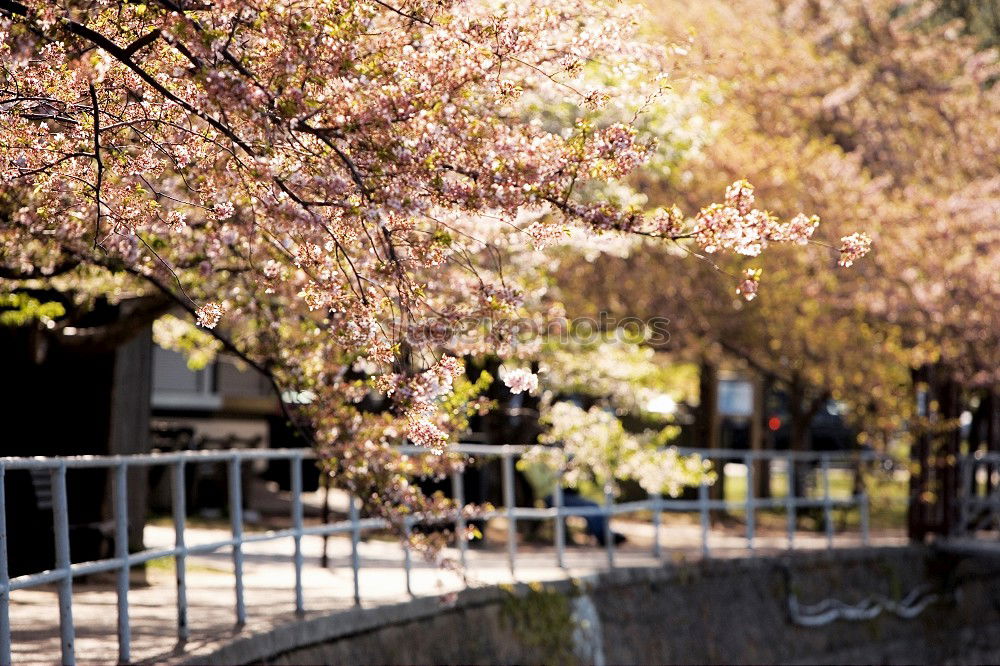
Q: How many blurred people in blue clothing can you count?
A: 1